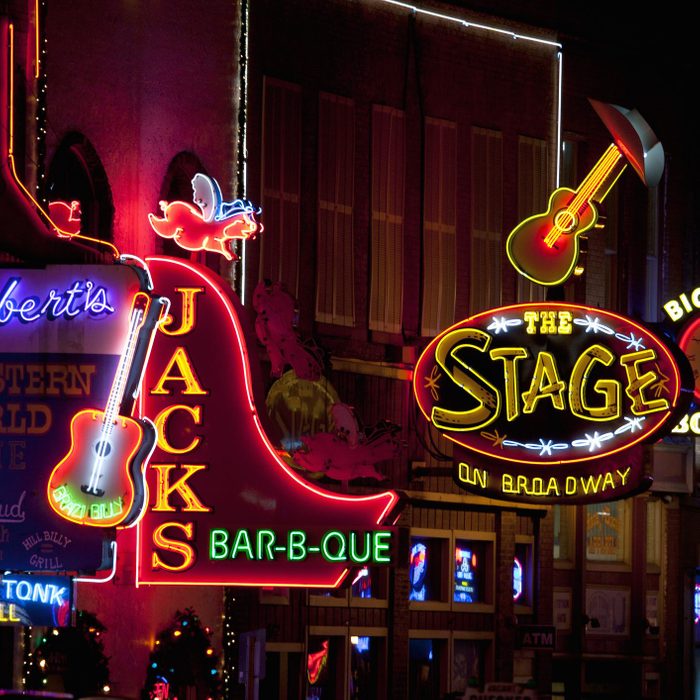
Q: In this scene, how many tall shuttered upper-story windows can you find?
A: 6